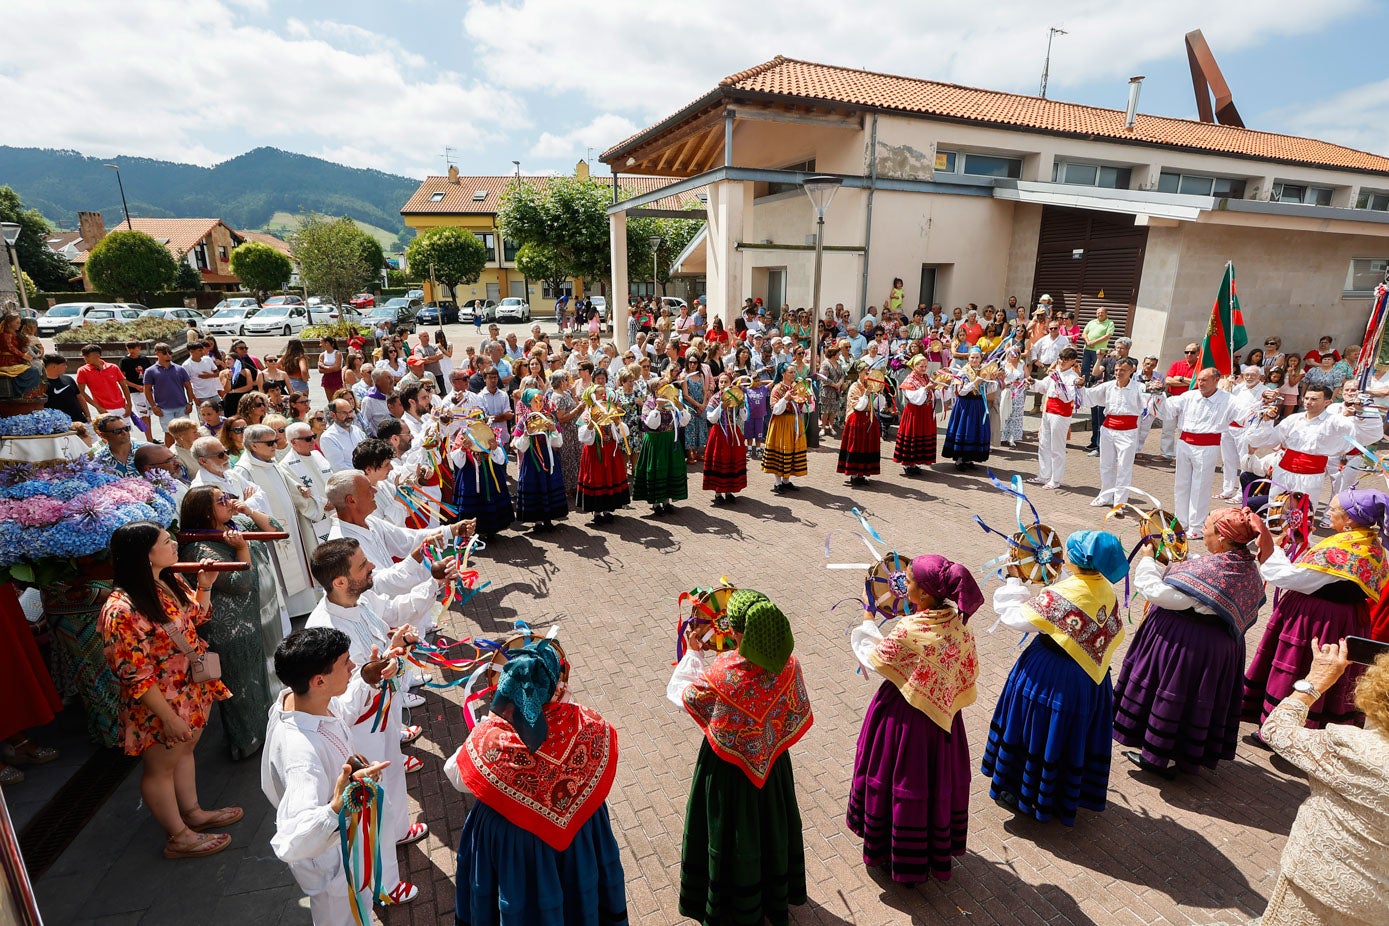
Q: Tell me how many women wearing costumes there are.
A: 15